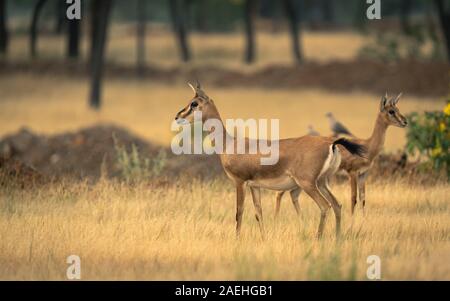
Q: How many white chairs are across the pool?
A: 0